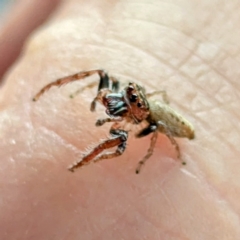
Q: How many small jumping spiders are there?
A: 1